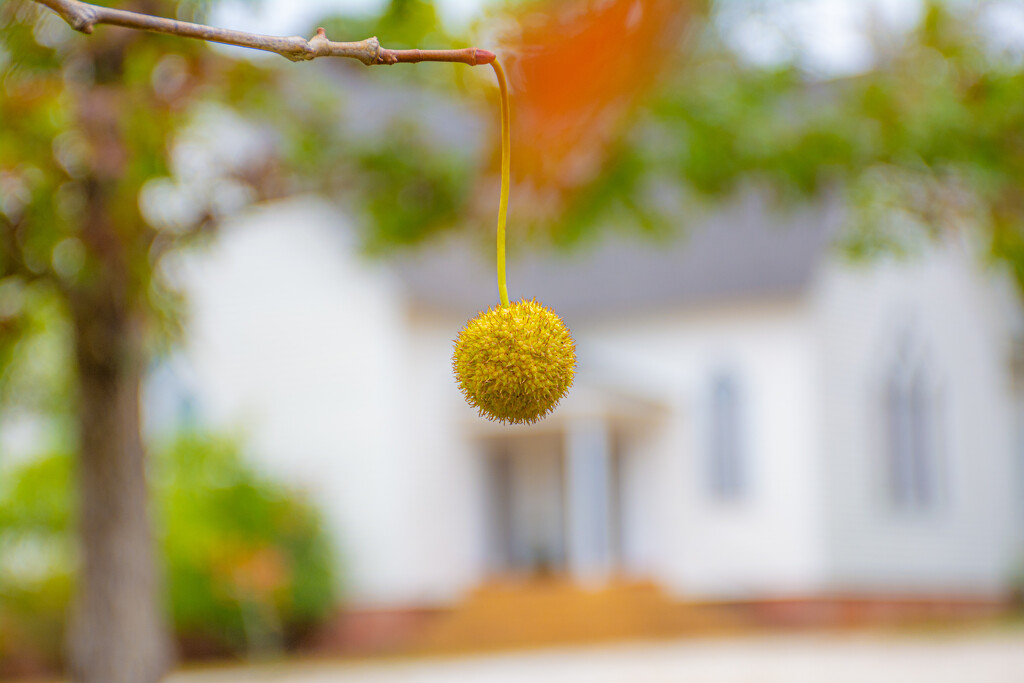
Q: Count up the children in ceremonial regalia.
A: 0